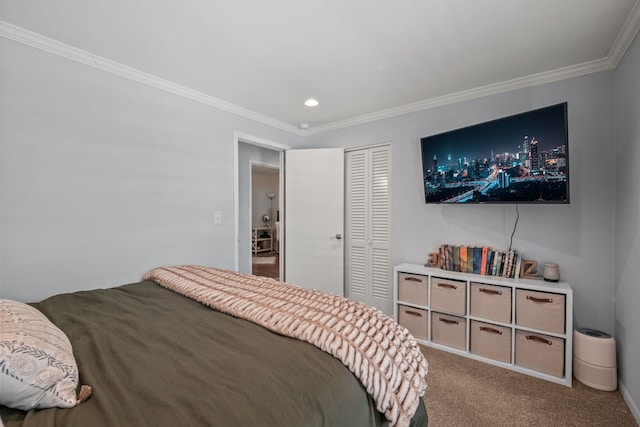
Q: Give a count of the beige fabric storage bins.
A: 8